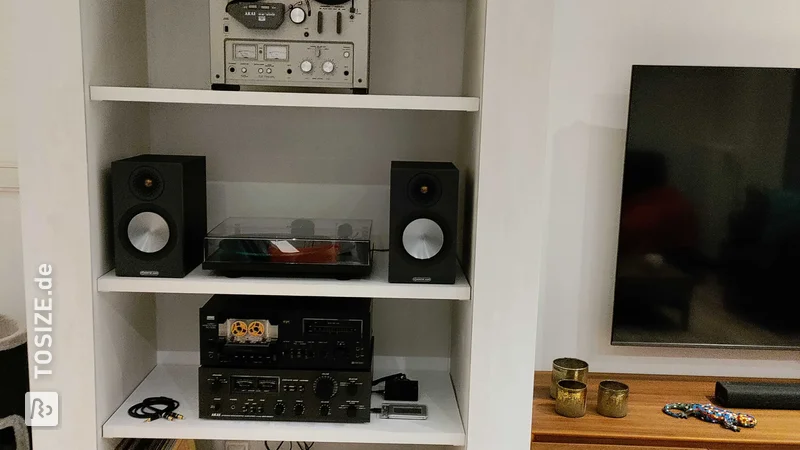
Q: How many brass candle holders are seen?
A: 3